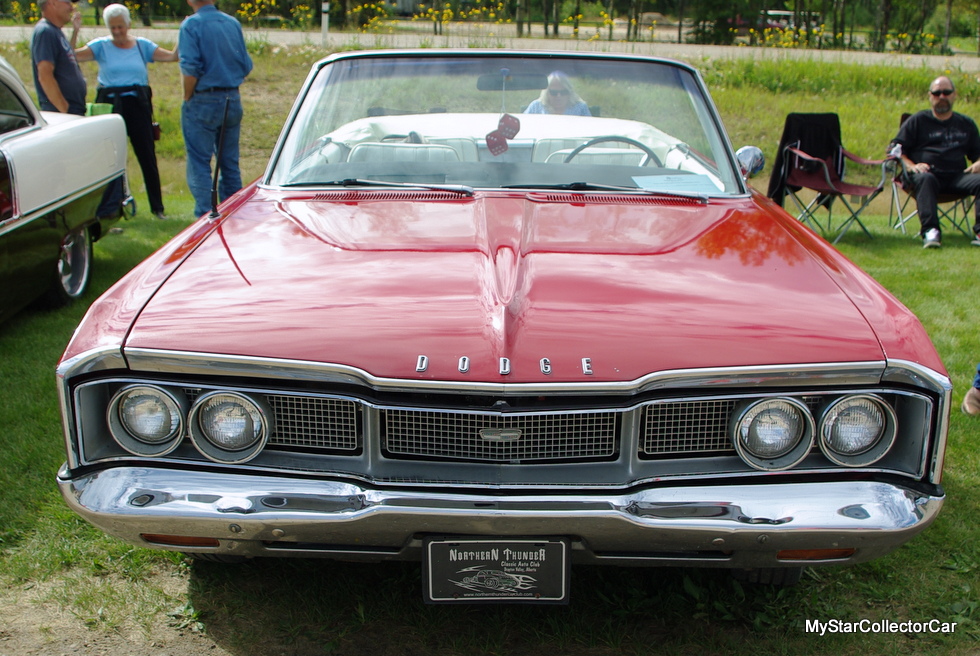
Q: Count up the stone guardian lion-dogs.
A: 0